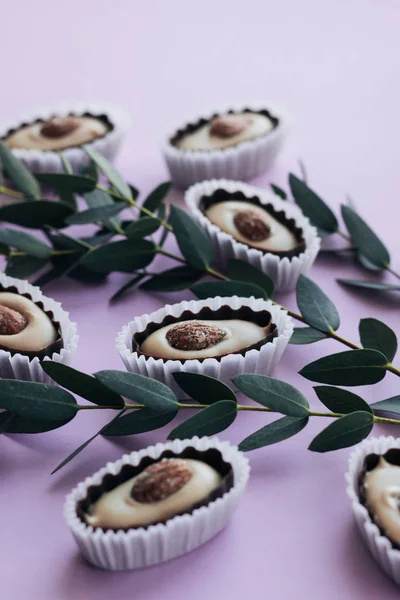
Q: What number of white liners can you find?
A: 7